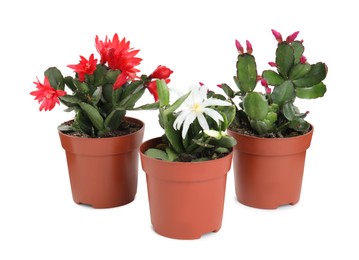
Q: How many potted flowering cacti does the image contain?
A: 3